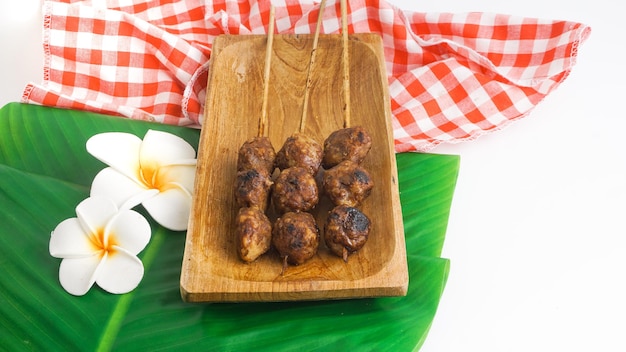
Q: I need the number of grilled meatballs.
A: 9